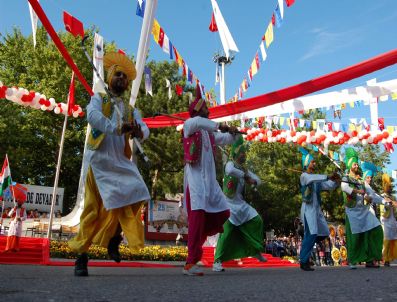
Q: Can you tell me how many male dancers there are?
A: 7